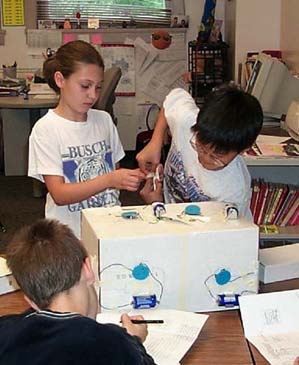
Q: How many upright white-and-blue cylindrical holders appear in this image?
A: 2